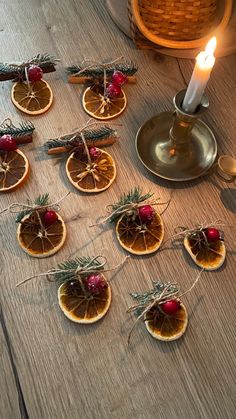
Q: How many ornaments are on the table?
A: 9